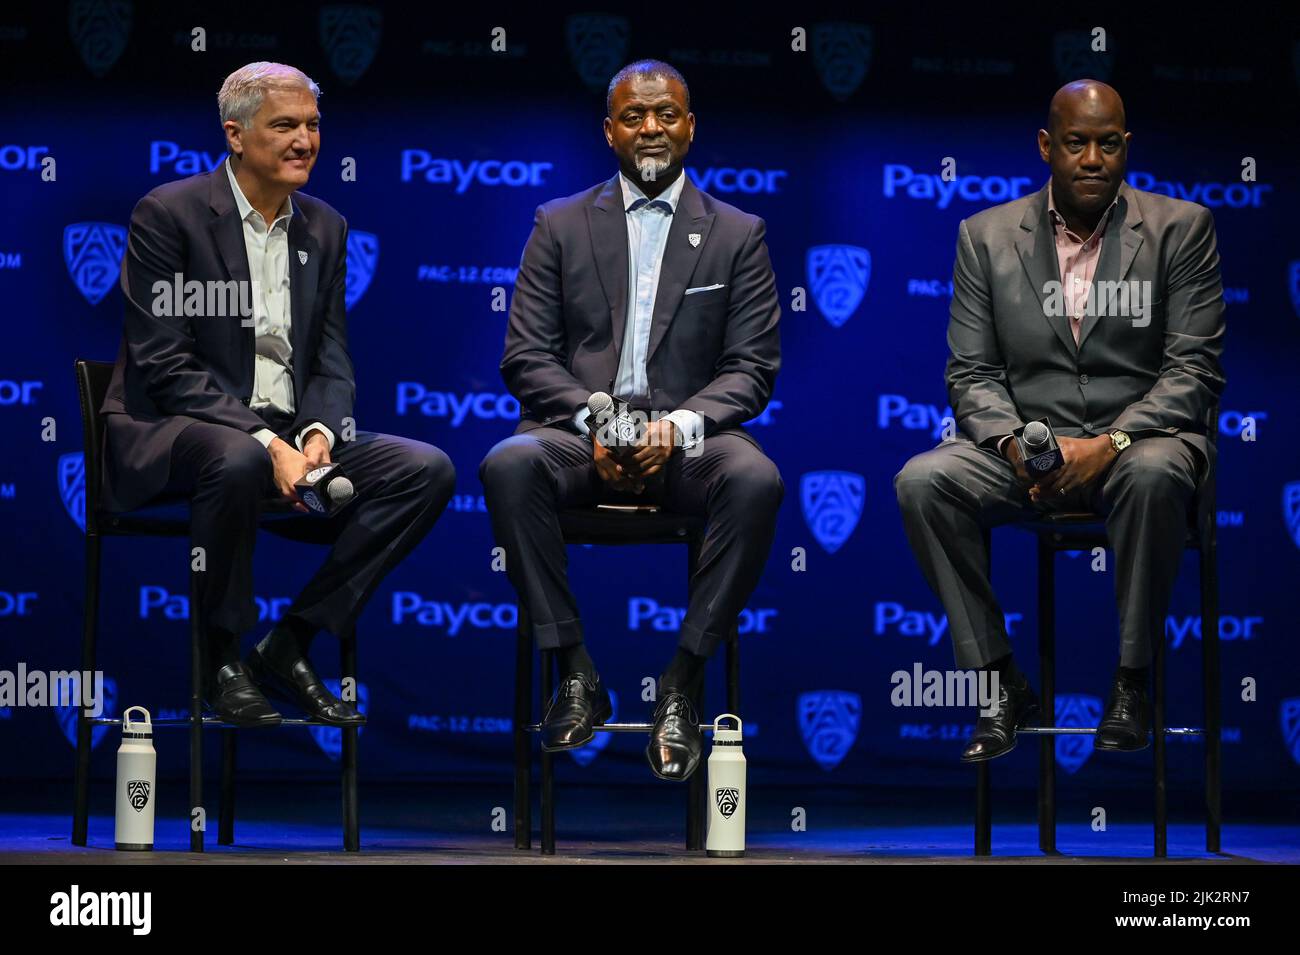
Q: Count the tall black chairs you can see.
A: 3